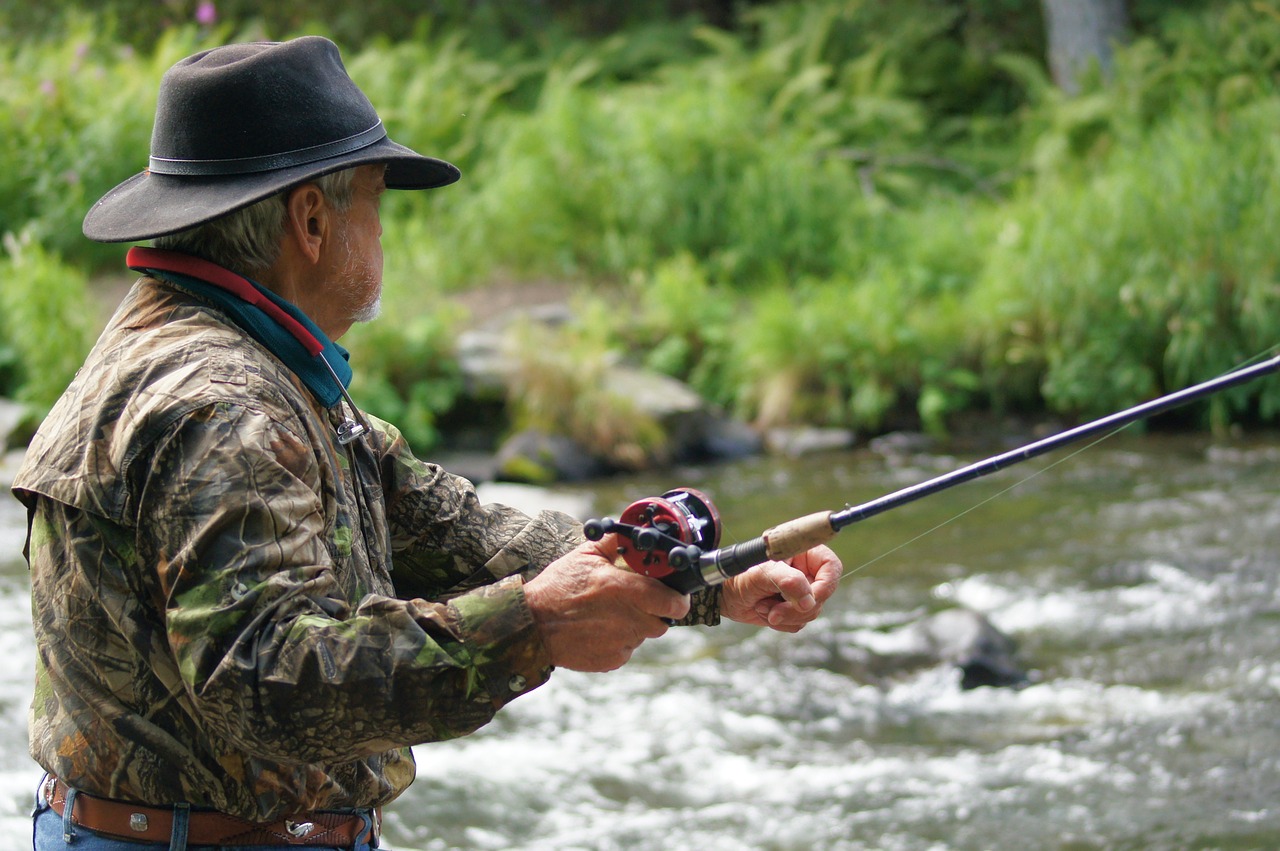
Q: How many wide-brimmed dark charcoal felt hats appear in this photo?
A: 1